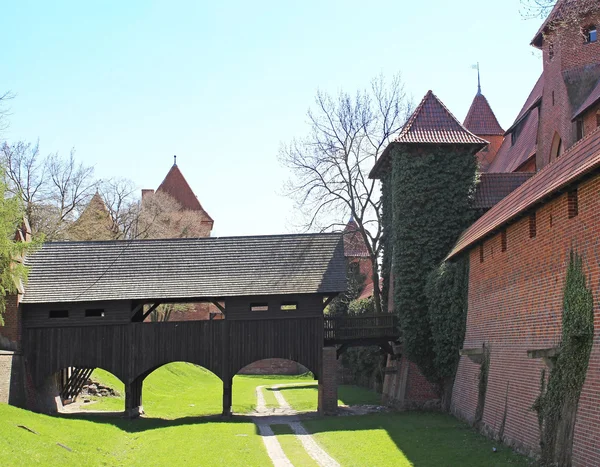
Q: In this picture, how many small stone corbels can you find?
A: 2